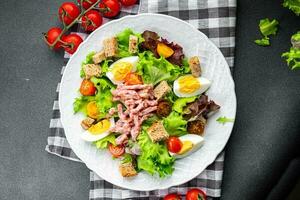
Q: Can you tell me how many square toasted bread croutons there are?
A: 9